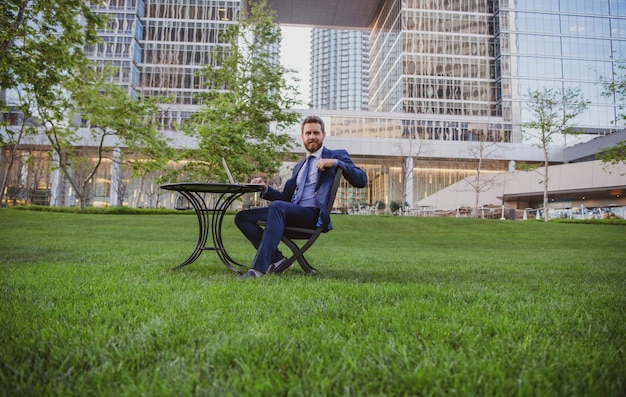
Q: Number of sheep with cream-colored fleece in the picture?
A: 0